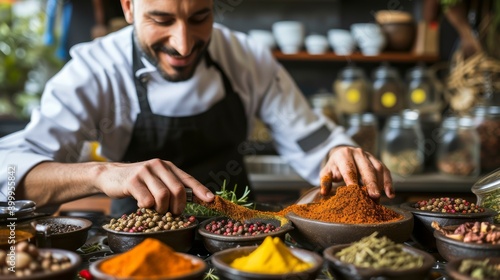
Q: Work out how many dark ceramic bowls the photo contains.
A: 11